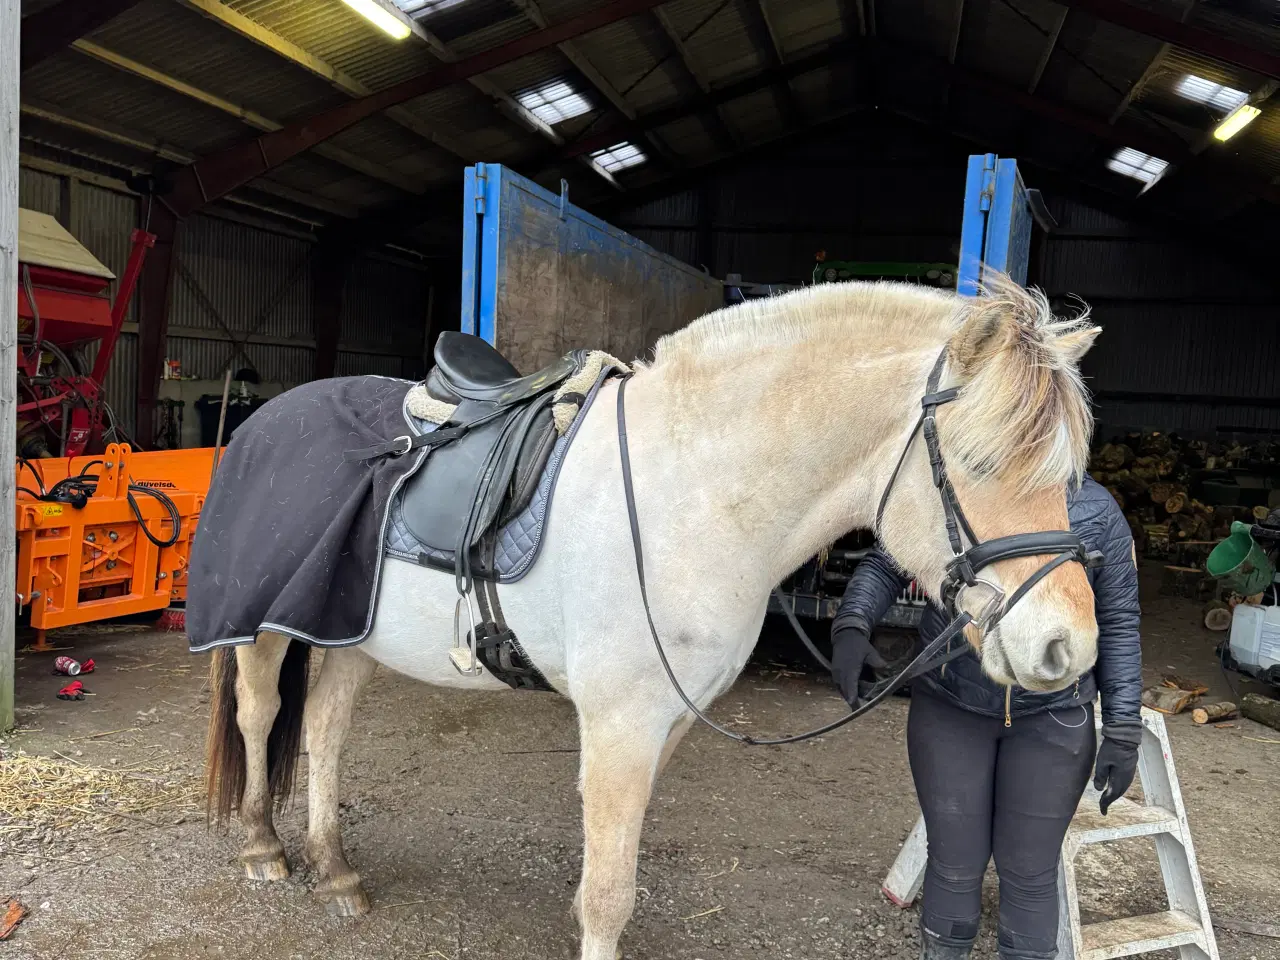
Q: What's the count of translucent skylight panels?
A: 5